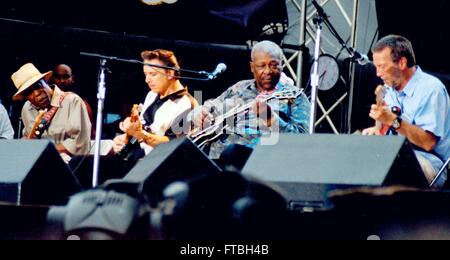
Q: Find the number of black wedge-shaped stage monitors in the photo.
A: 3